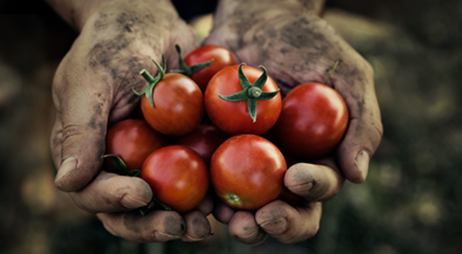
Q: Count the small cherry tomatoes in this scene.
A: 8